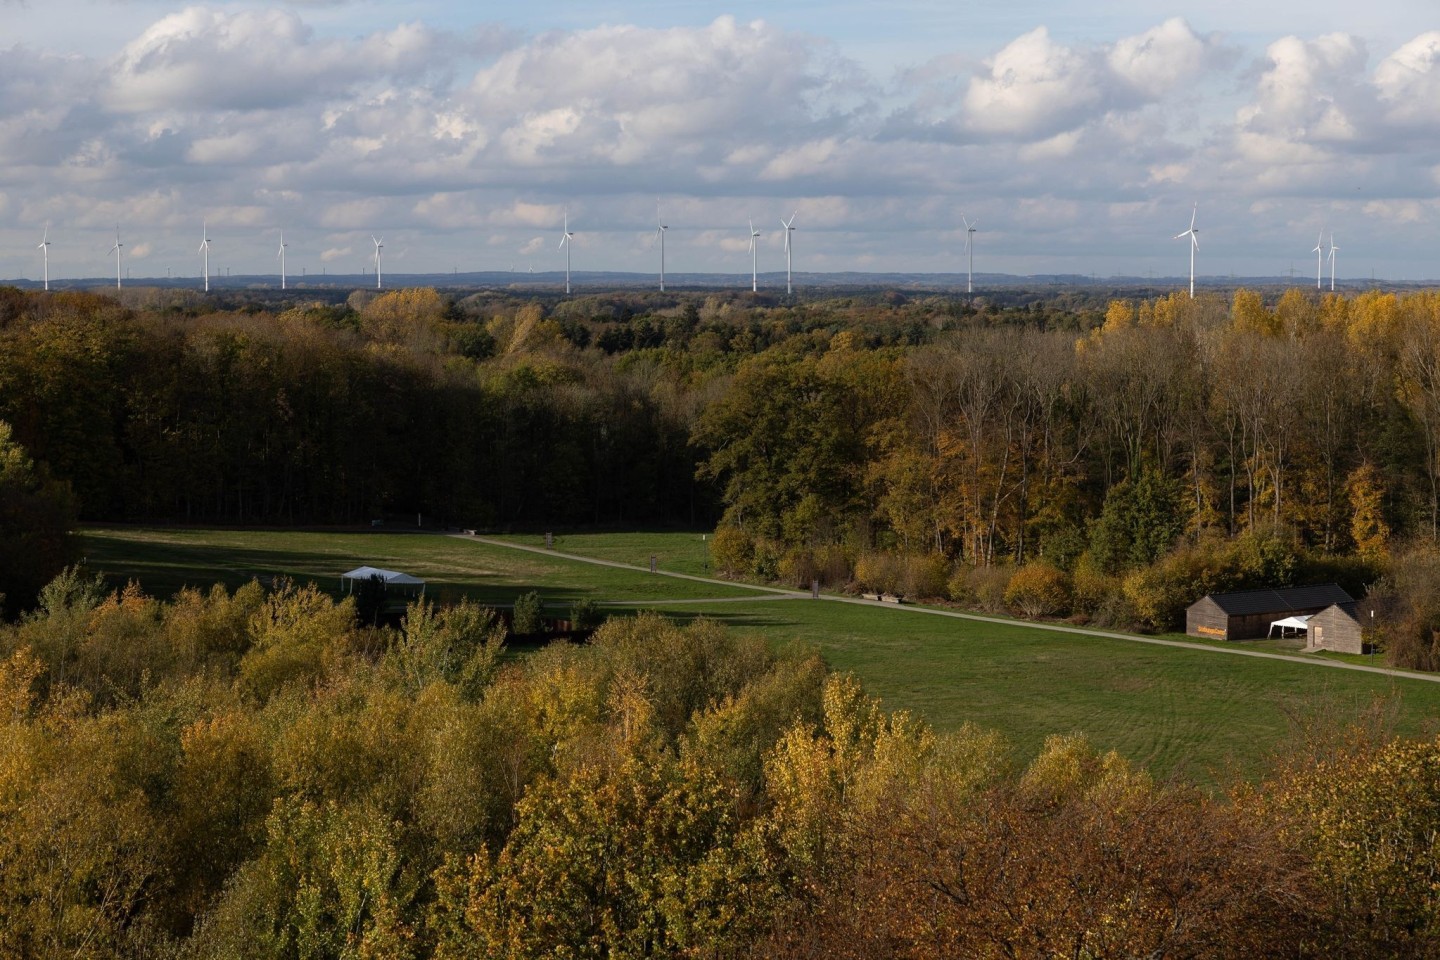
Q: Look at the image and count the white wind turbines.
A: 13